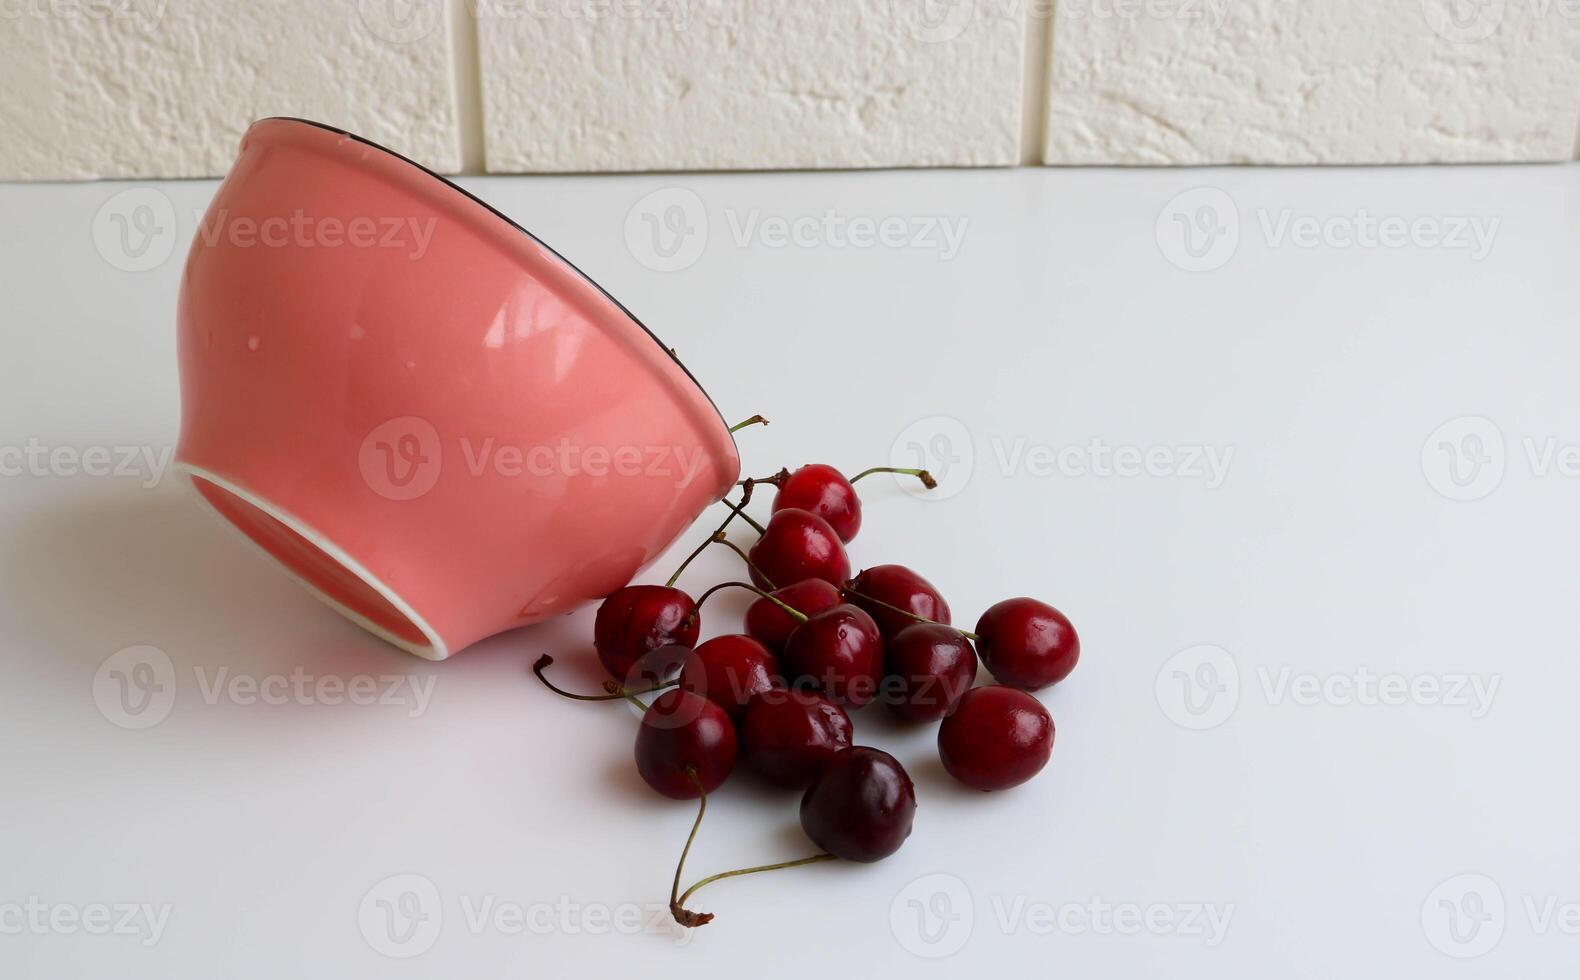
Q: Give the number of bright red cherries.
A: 13